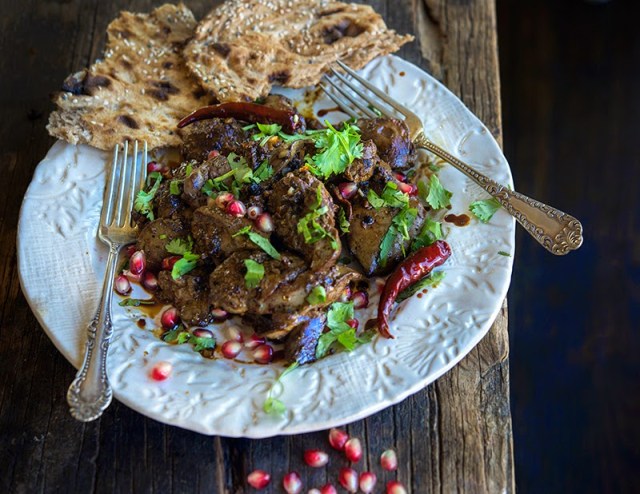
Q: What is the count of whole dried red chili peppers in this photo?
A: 2